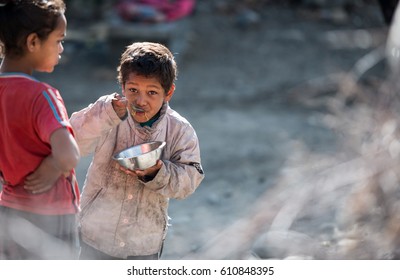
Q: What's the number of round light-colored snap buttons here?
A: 3